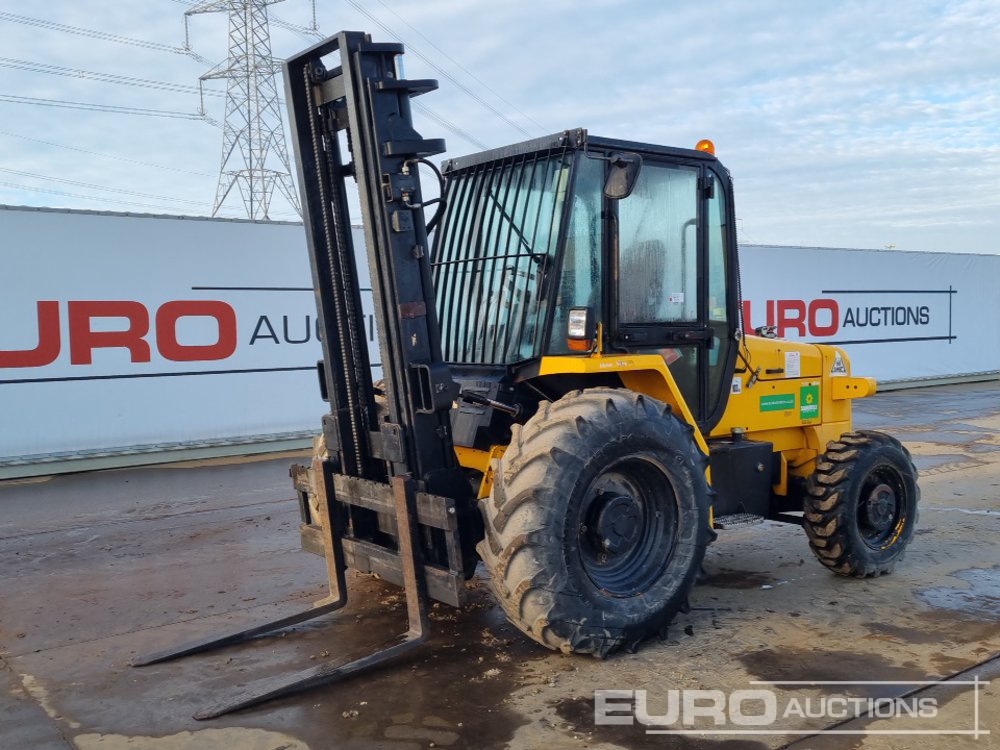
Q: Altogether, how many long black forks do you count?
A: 2